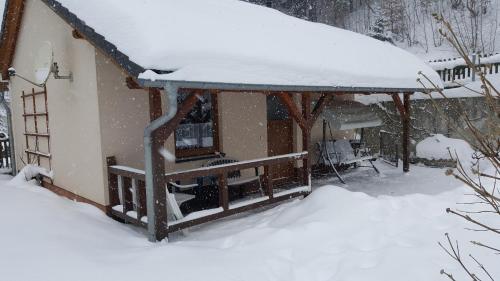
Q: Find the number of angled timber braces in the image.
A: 4